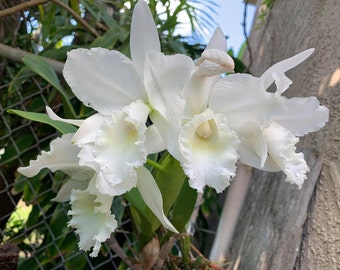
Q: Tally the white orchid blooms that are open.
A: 4